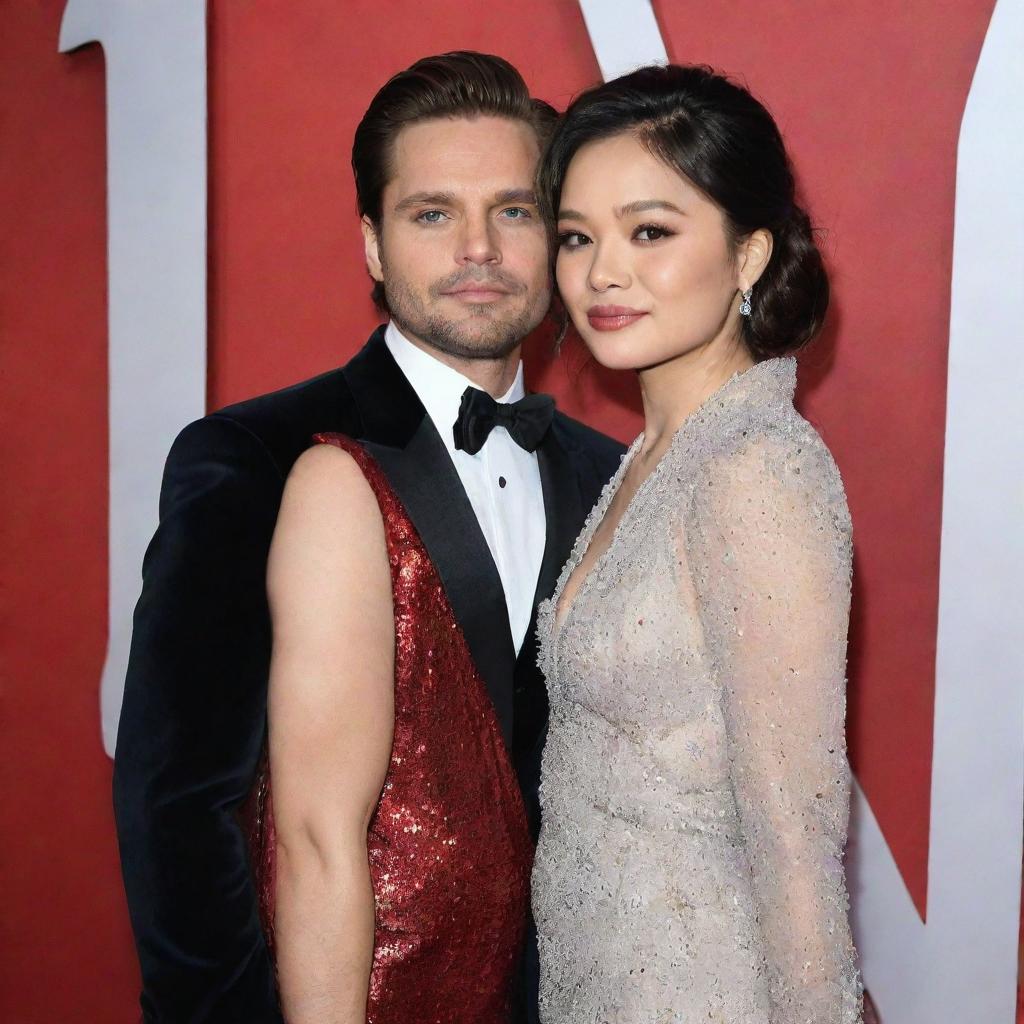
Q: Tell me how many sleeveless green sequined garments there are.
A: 0